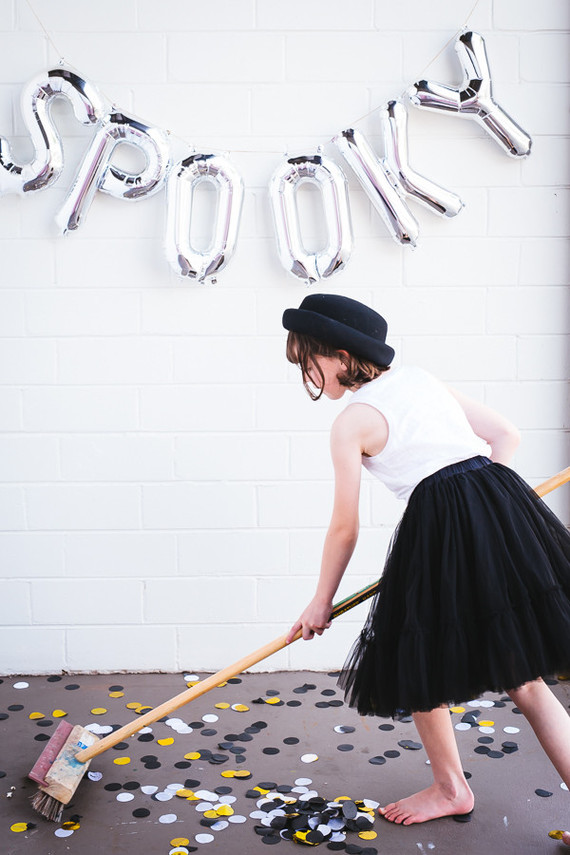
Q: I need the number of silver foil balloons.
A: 6